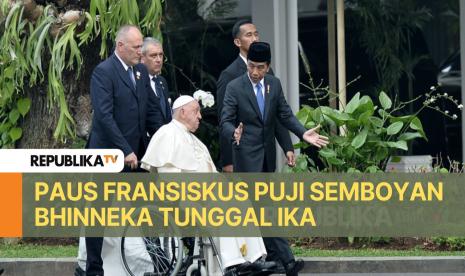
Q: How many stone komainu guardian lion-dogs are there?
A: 0